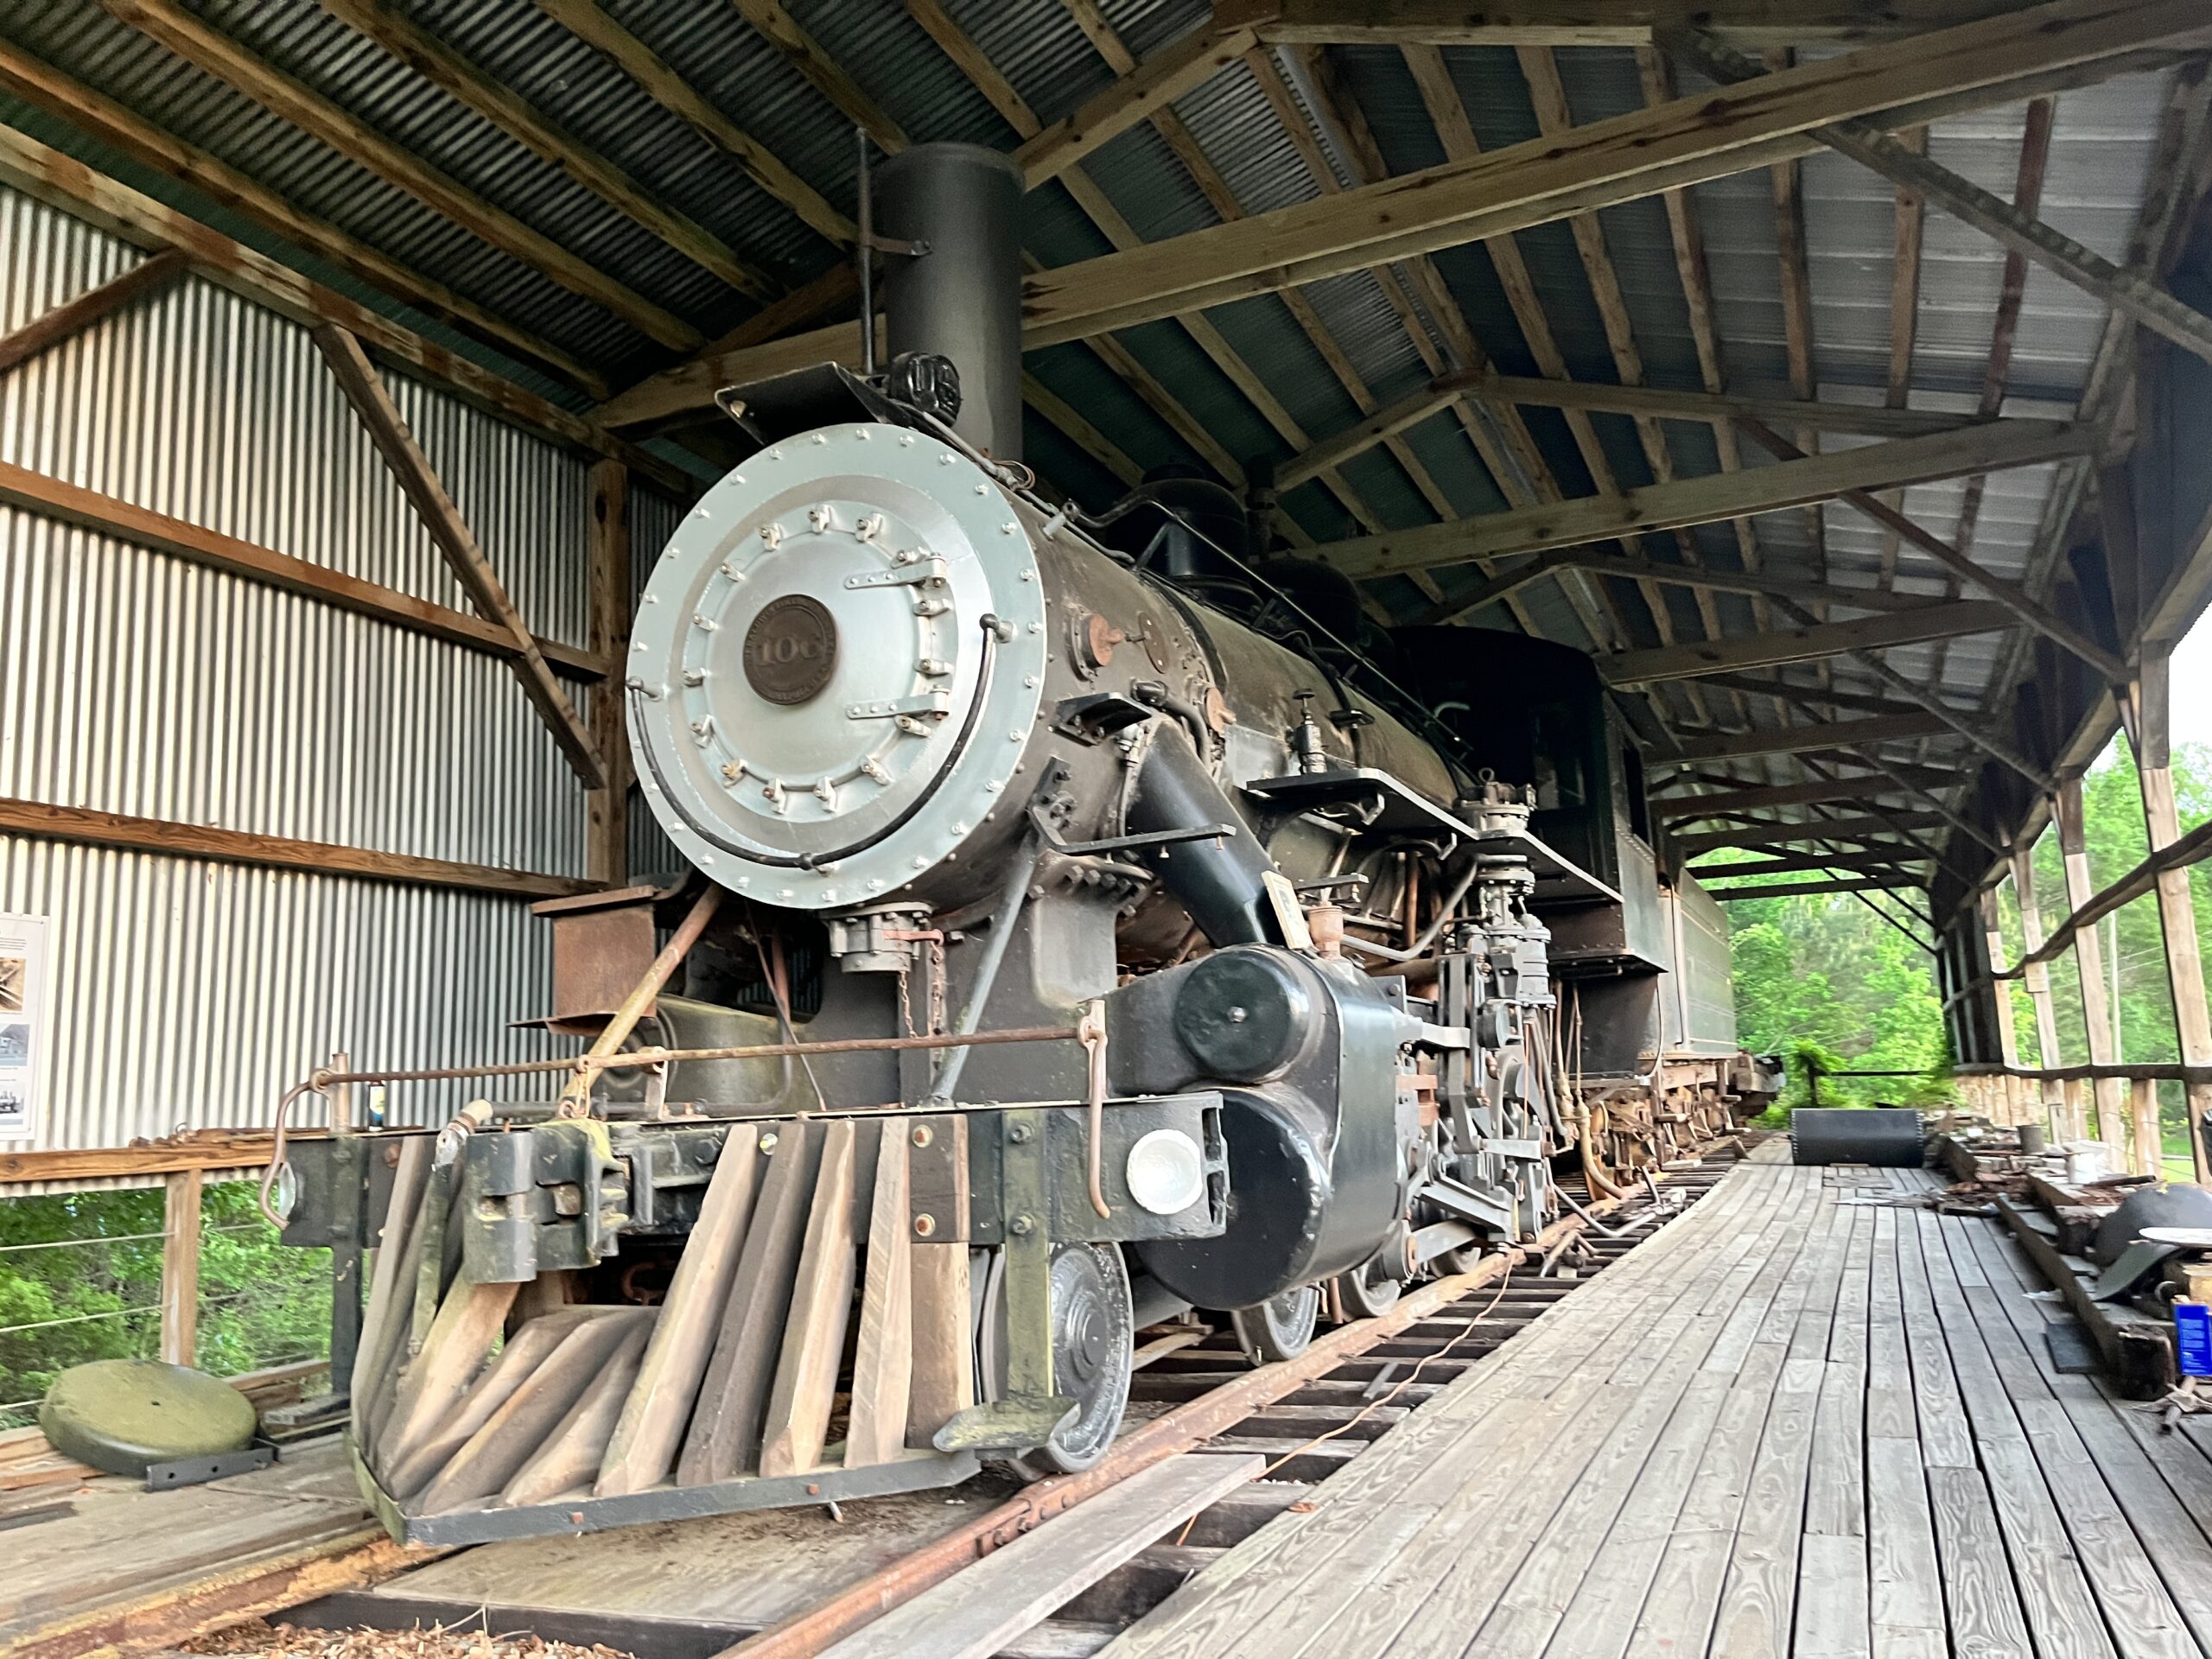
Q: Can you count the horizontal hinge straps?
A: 2